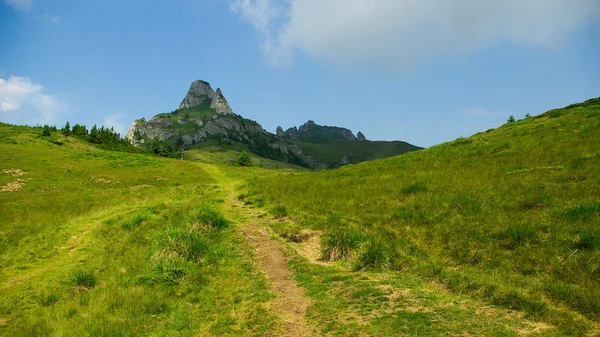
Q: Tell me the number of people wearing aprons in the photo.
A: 0